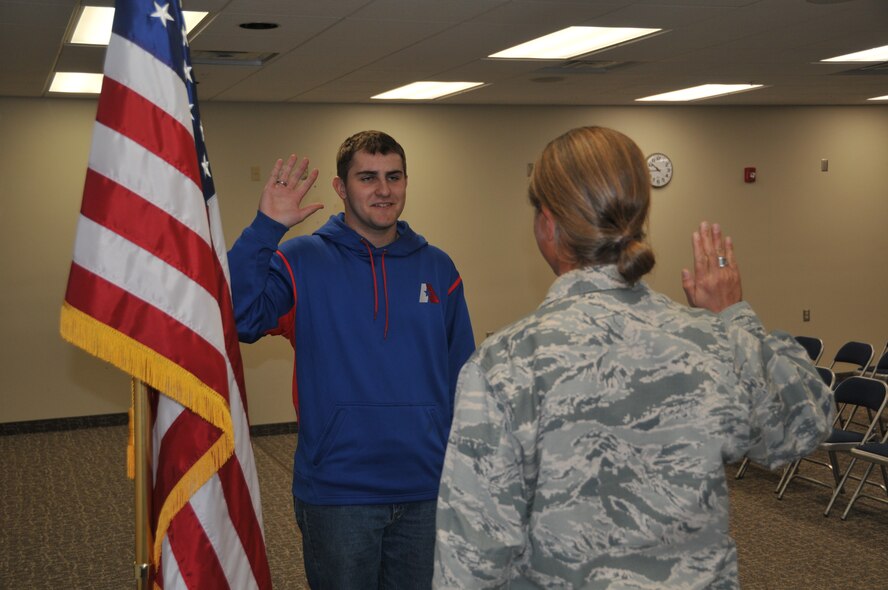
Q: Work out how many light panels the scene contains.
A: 7